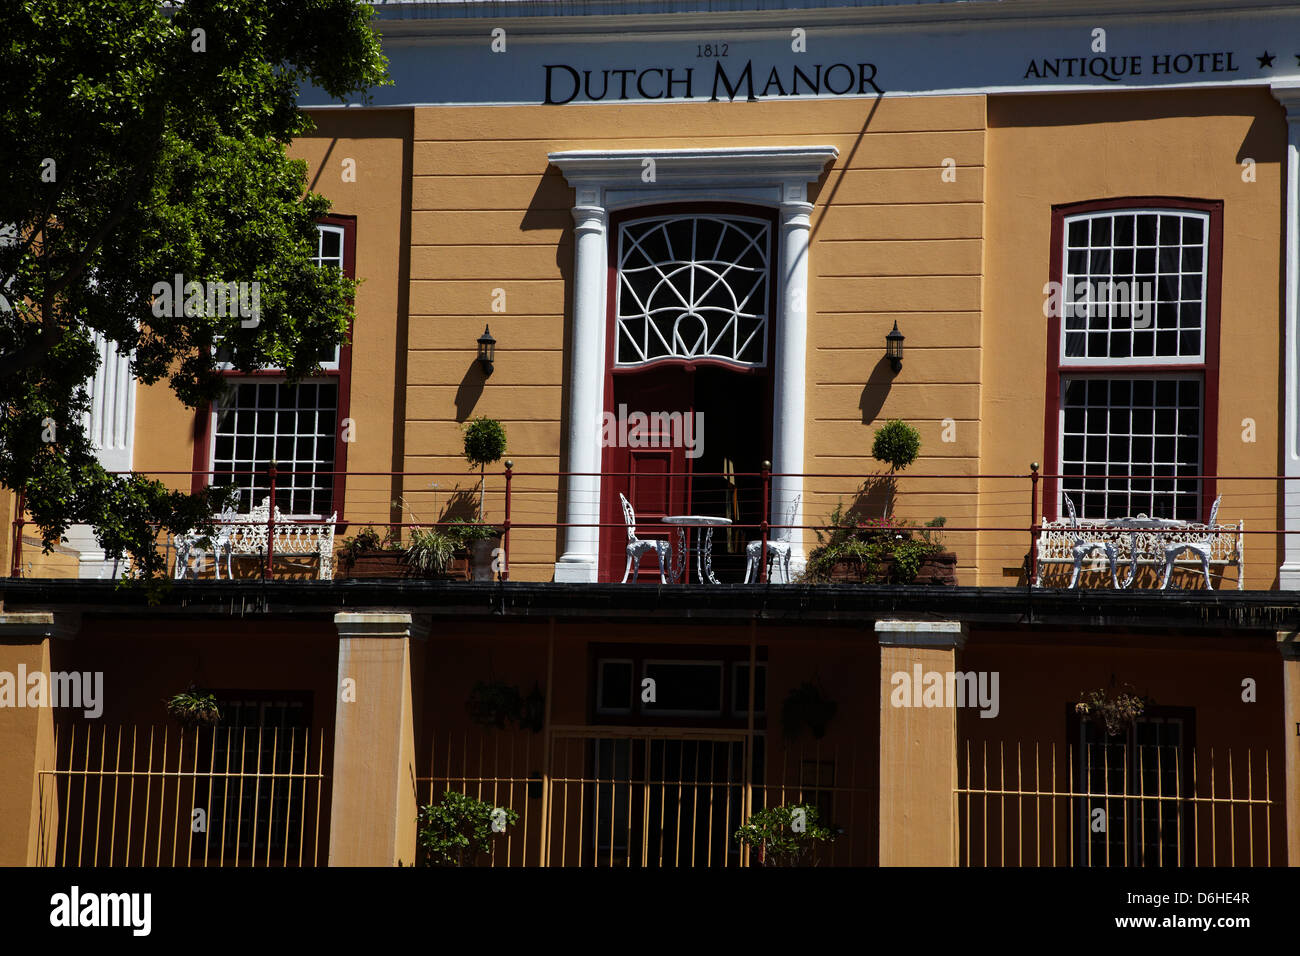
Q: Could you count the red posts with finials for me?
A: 4